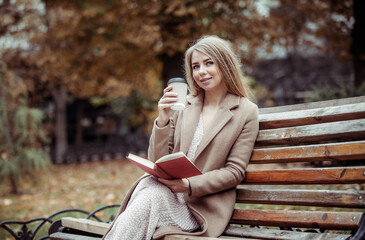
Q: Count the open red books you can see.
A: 1